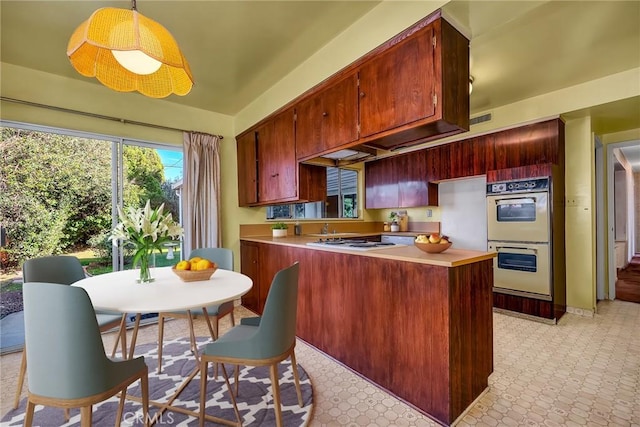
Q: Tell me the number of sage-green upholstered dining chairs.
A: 4